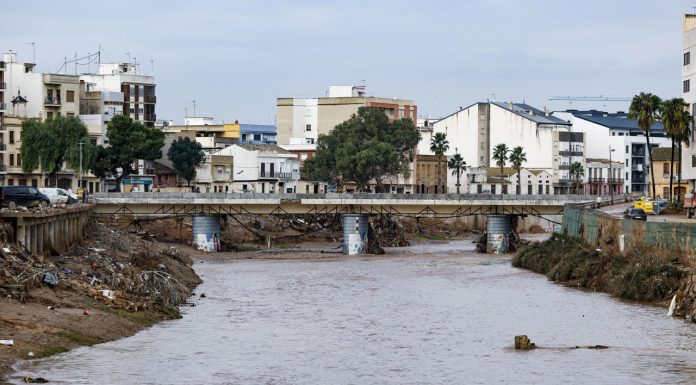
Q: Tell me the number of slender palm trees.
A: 8